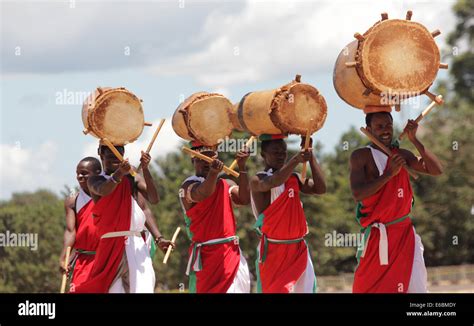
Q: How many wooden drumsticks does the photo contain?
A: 9